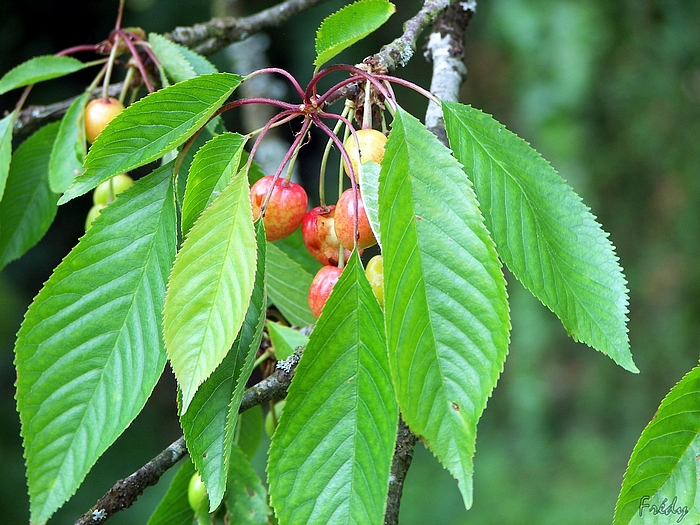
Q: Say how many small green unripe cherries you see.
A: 4